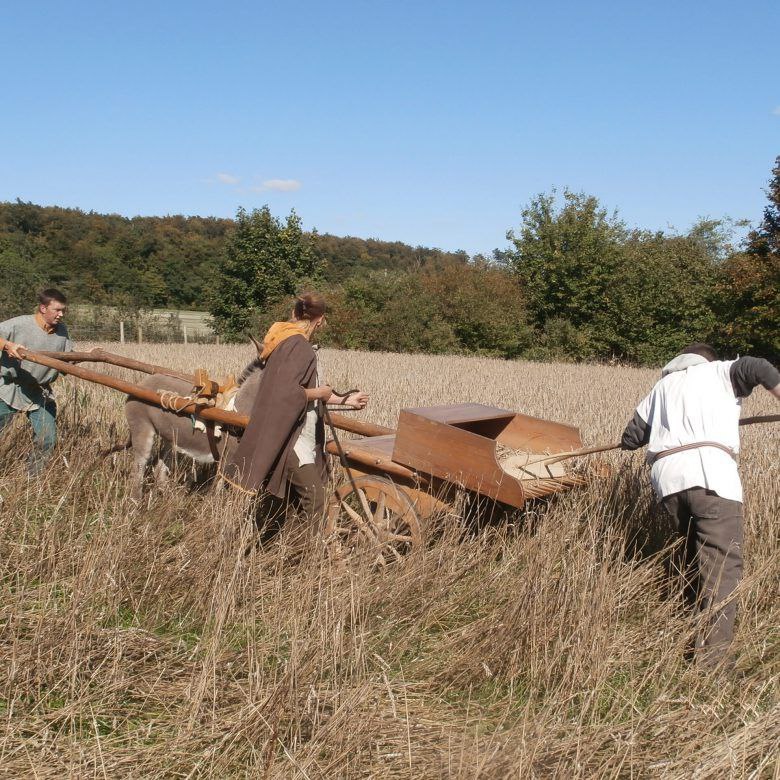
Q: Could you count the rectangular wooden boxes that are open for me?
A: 1